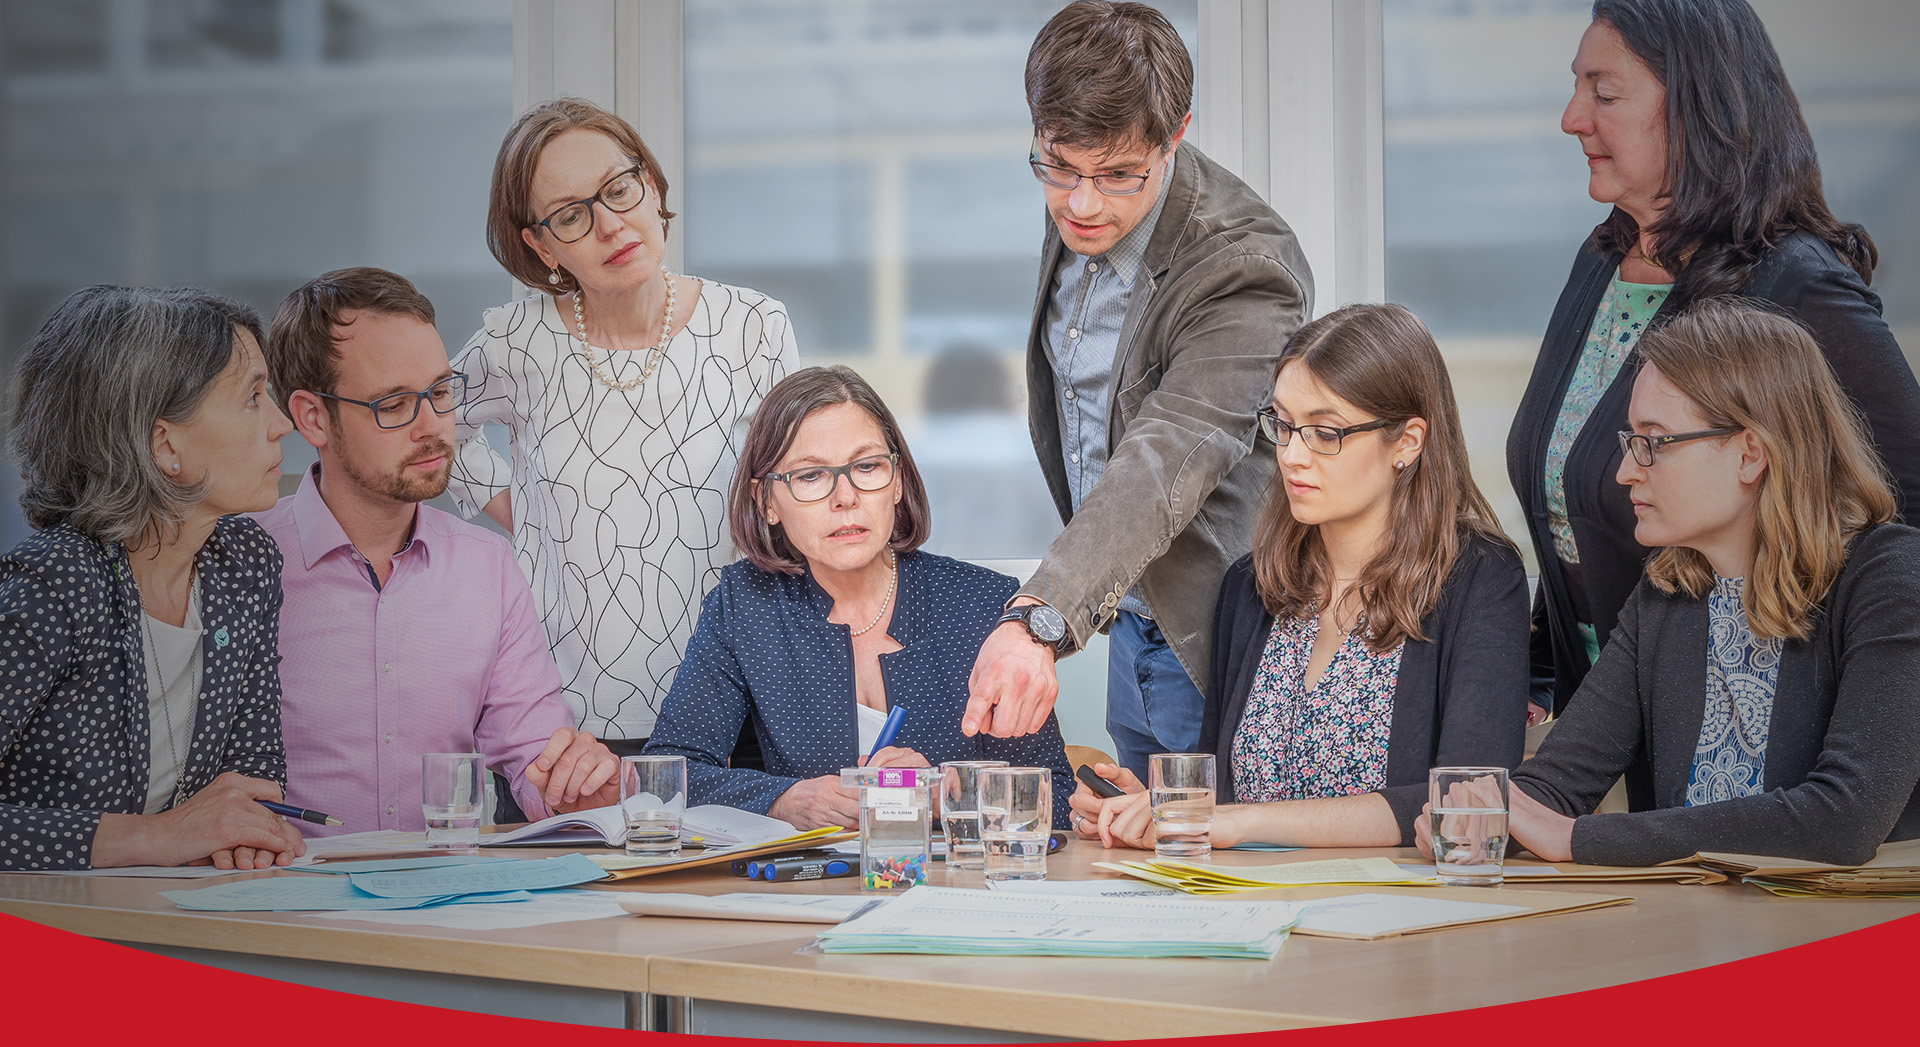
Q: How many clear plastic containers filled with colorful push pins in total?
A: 1